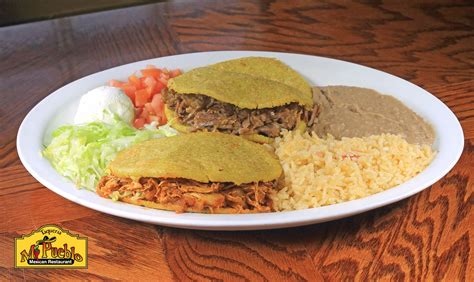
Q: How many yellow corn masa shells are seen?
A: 2